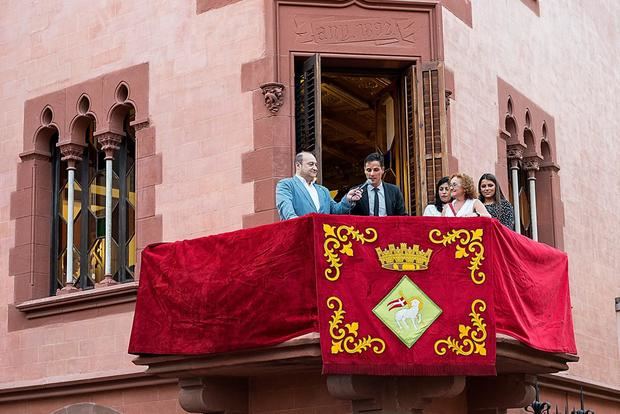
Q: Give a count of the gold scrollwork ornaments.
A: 4